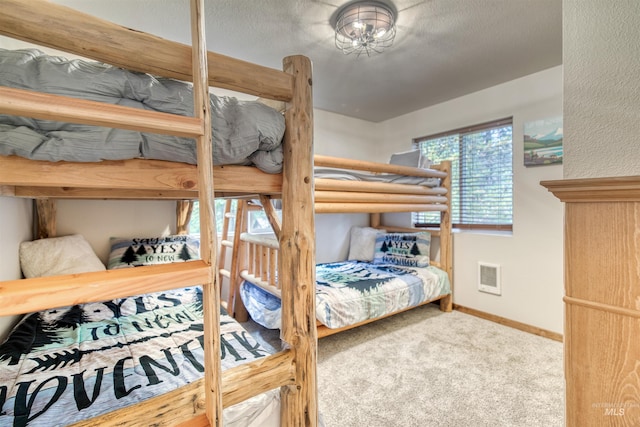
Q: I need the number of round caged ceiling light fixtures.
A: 1